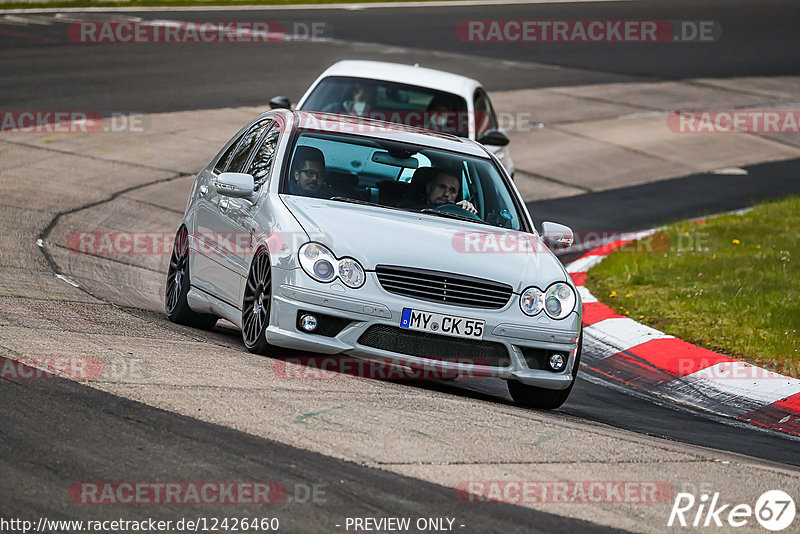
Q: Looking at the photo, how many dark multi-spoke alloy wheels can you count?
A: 2